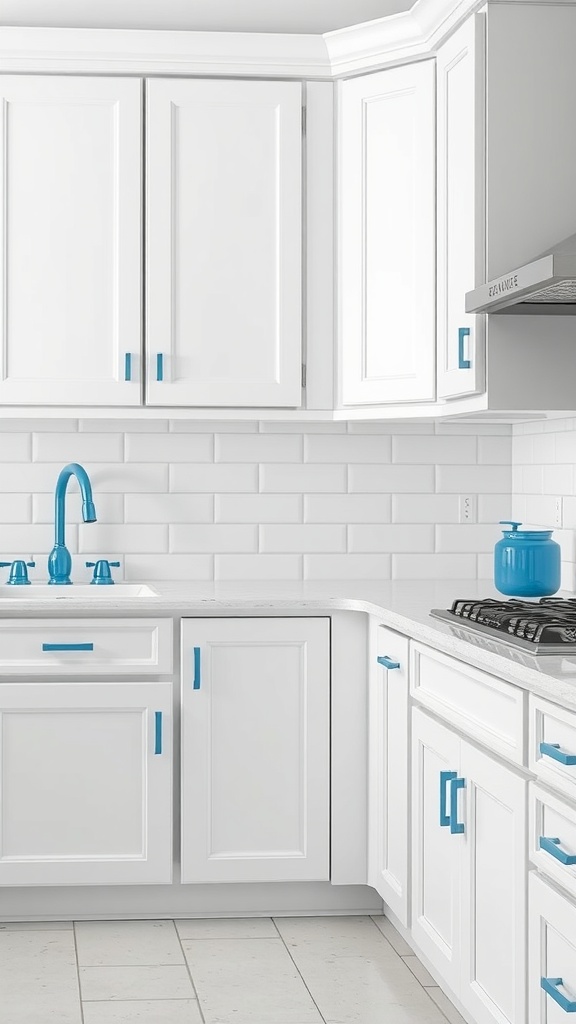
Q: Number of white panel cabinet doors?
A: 9